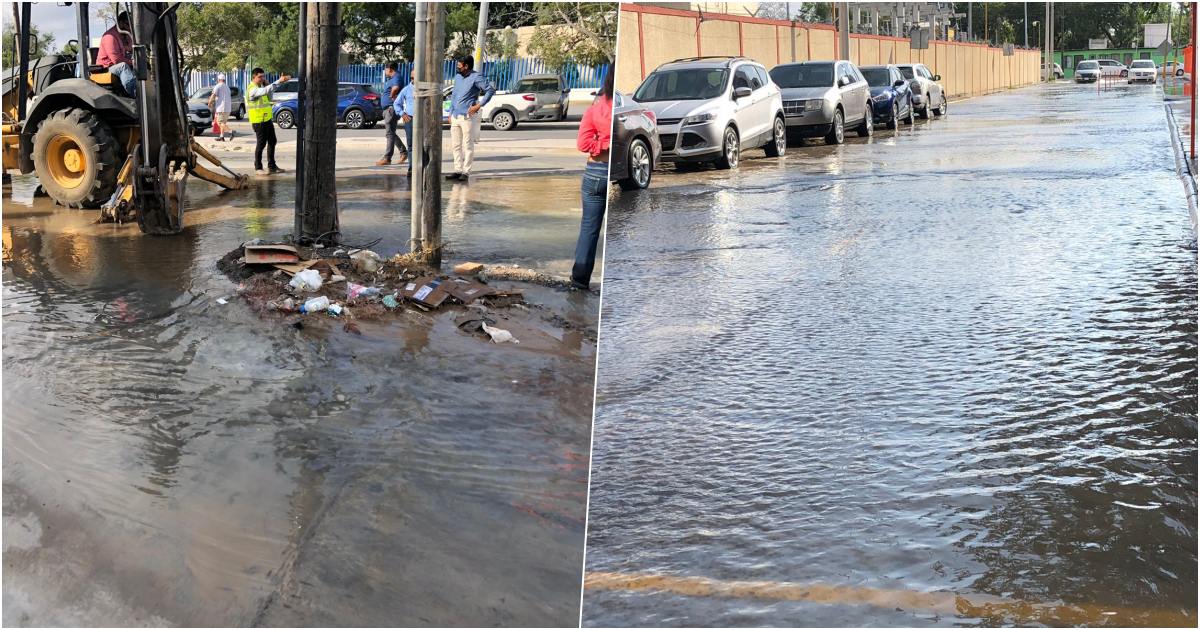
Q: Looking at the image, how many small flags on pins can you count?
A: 0